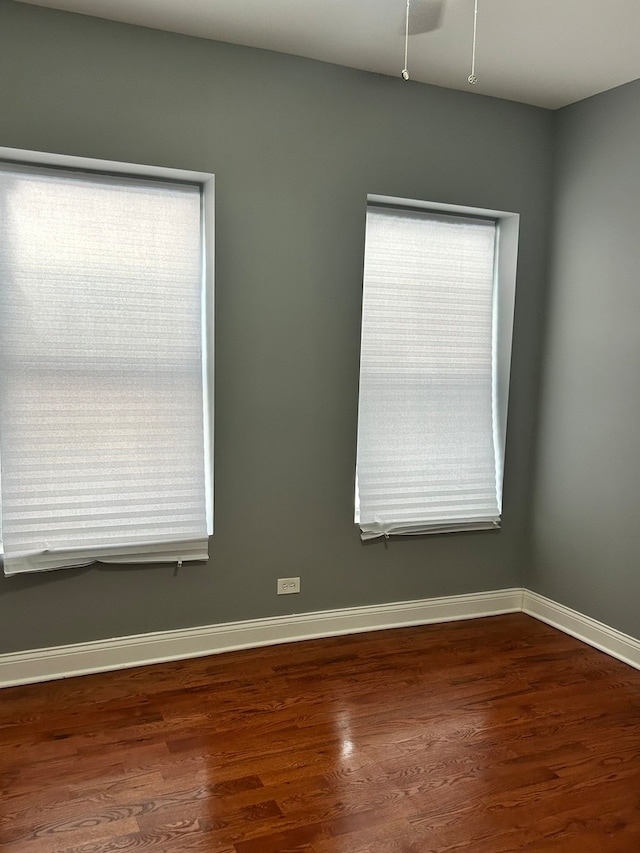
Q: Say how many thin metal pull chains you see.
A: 2